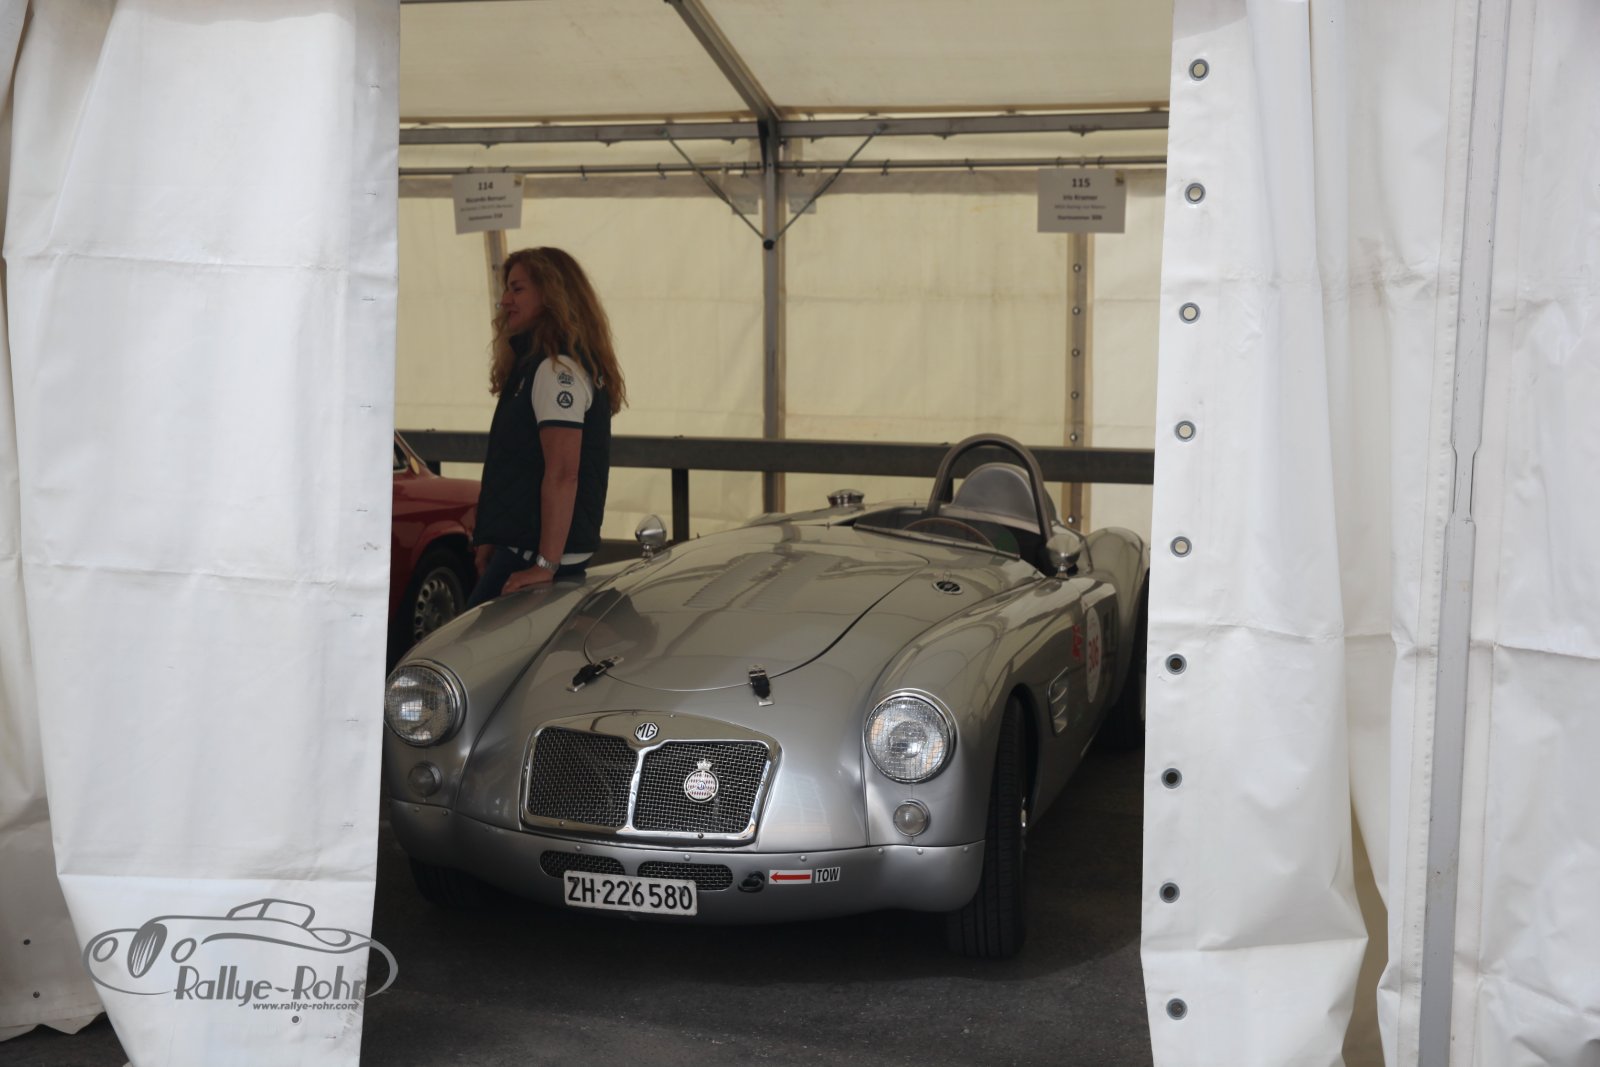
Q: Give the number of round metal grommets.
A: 9